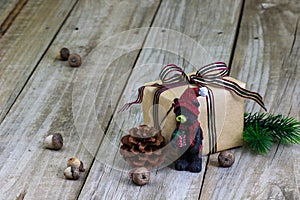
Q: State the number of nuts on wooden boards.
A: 7